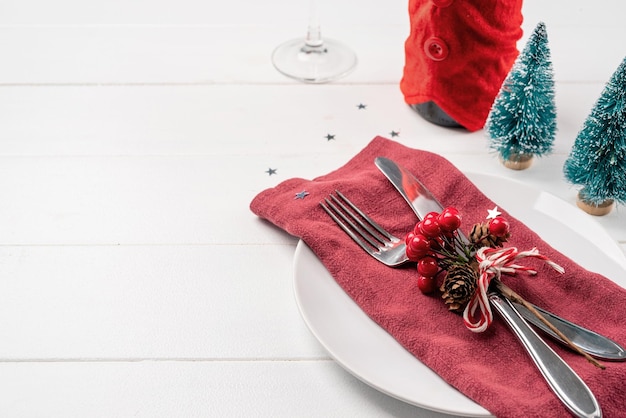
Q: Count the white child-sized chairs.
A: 0